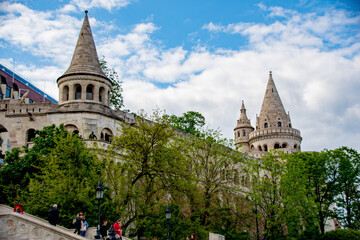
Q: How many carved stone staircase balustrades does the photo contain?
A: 1